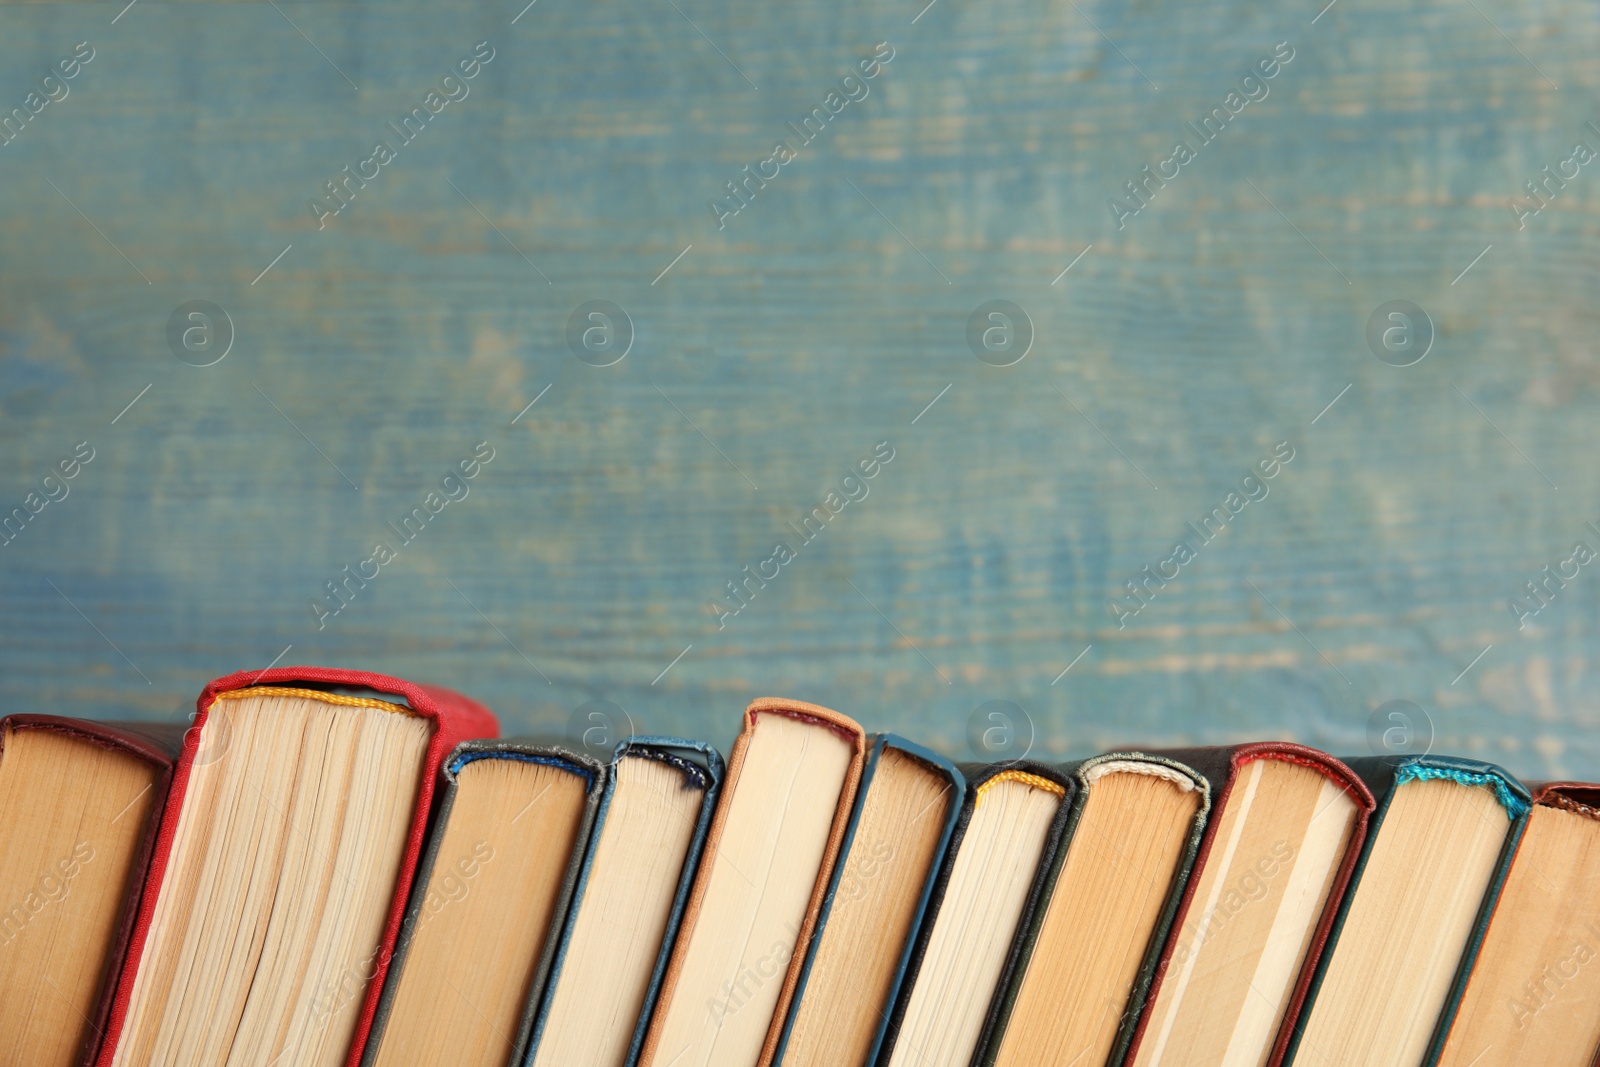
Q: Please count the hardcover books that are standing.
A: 11